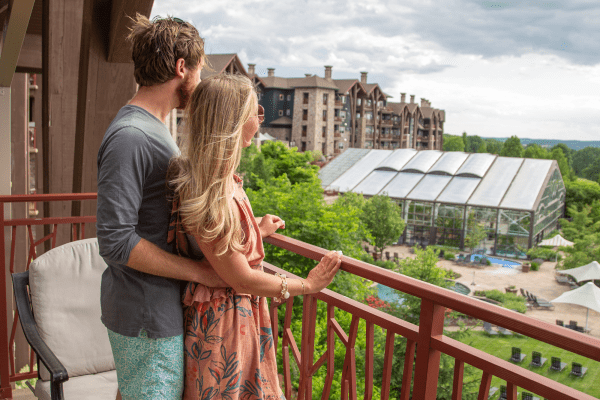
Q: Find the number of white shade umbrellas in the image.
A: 3